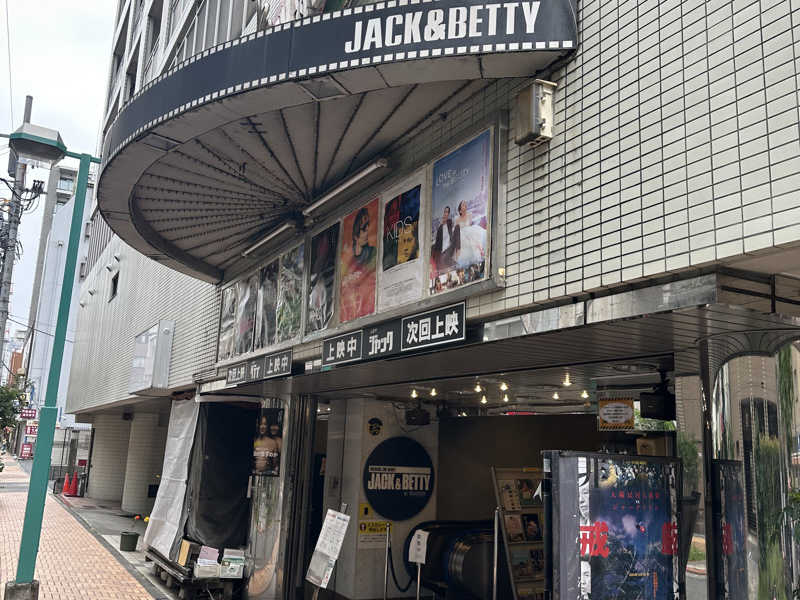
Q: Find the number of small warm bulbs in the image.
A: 9